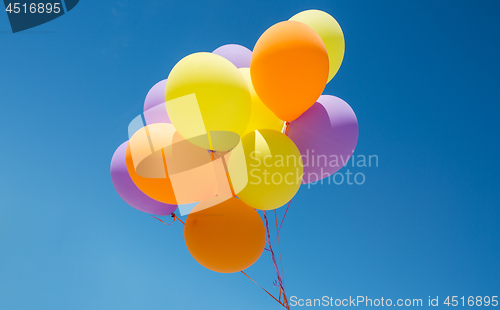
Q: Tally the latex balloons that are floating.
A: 11